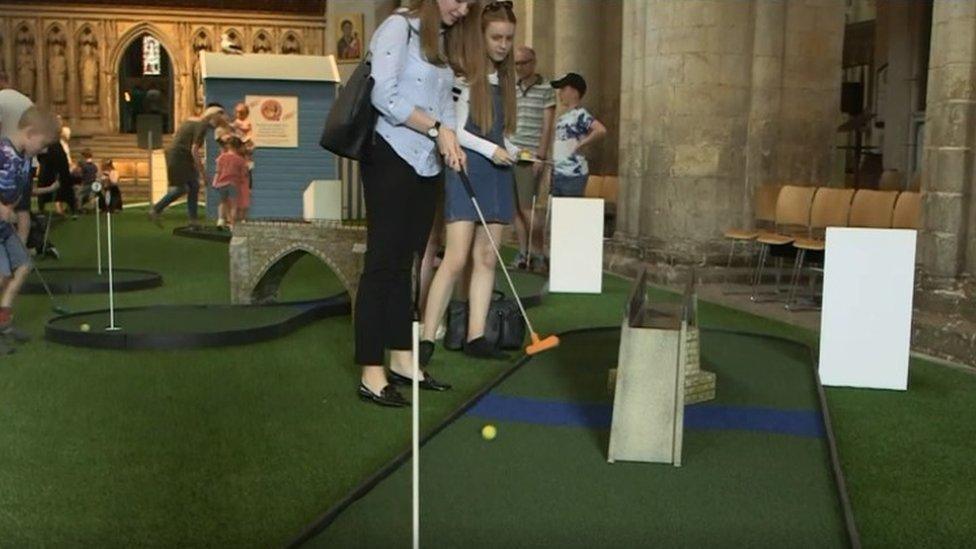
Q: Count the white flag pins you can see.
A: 3